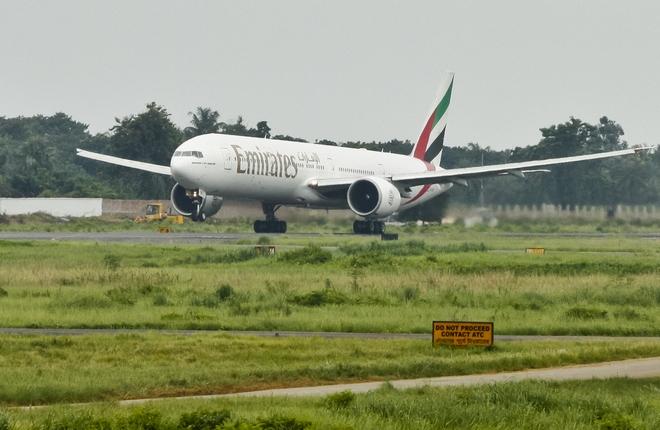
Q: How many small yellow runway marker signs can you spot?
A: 2